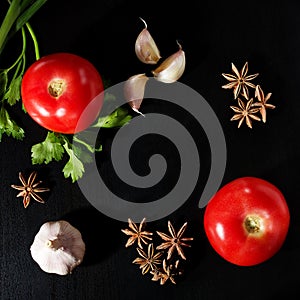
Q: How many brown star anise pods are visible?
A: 8